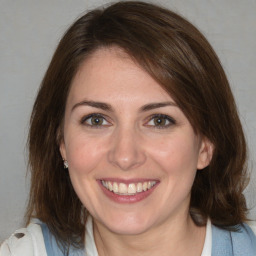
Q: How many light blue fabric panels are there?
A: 2